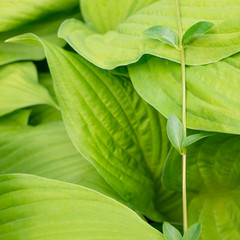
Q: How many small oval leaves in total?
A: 6